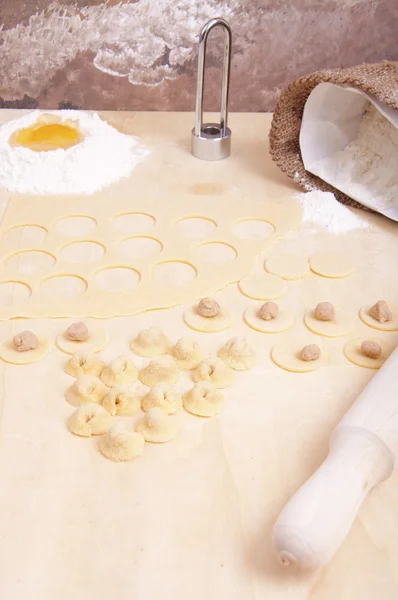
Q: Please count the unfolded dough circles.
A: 11